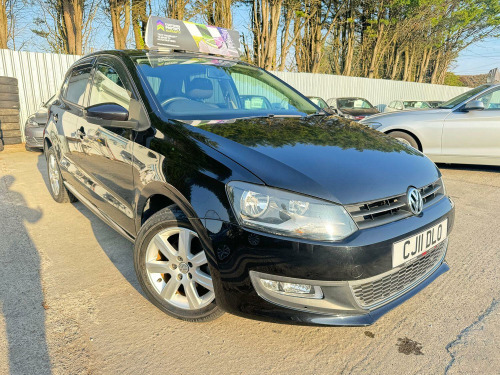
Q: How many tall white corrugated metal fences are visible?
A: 1